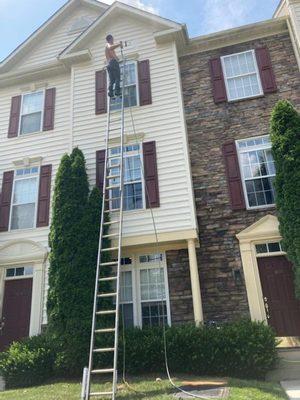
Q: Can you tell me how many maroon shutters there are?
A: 11